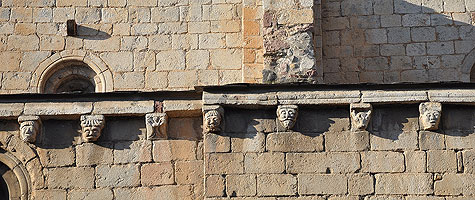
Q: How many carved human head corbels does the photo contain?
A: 5